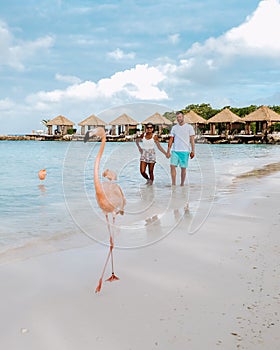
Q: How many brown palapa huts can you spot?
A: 7